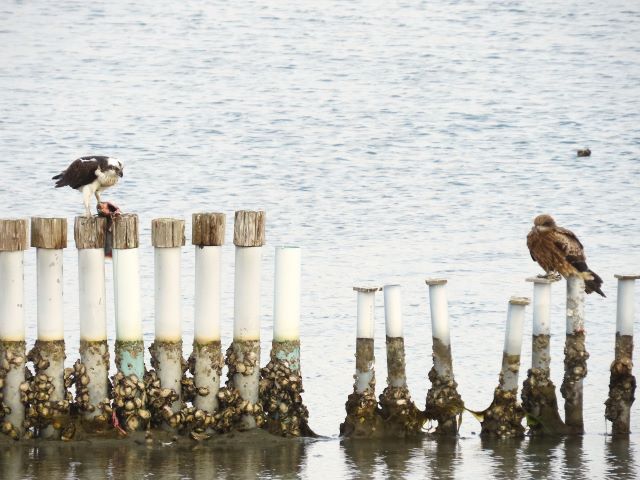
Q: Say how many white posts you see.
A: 15